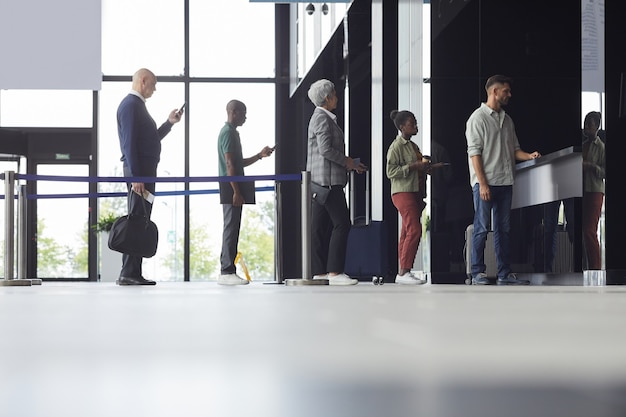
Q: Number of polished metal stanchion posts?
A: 4